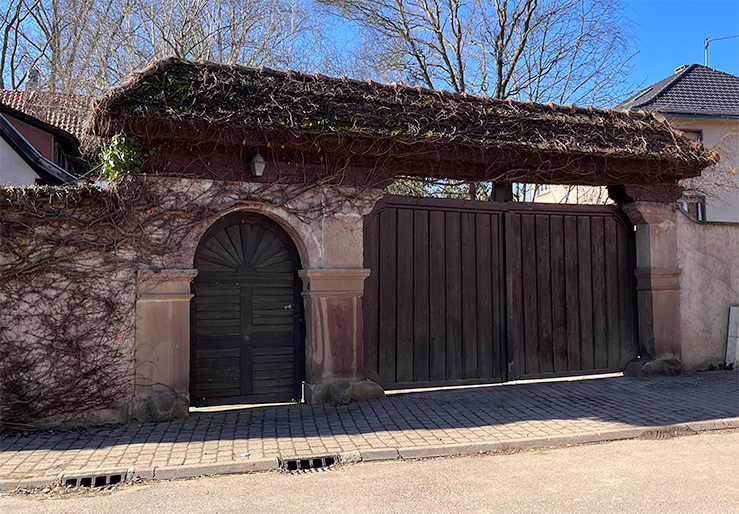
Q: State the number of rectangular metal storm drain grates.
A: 2